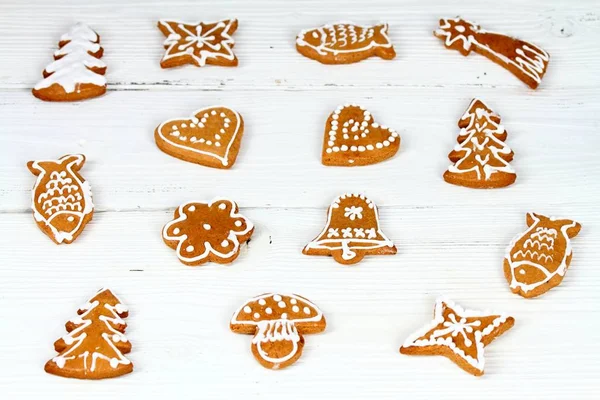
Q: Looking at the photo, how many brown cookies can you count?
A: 14